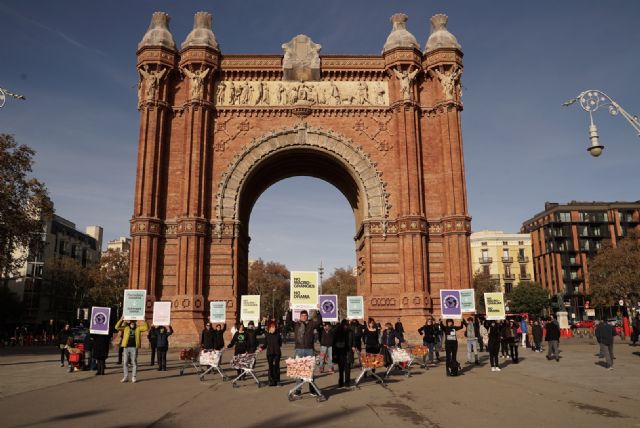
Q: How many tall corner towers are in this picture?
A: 4